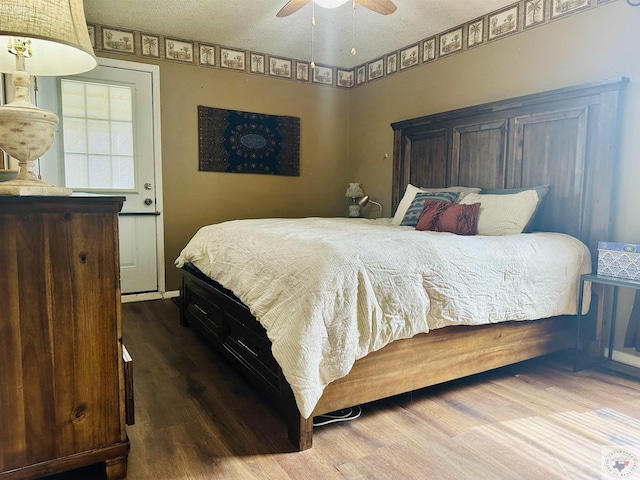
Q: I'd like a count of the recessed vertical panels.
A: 3